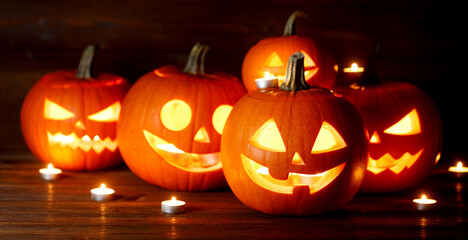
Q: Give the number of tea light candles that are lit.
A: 7